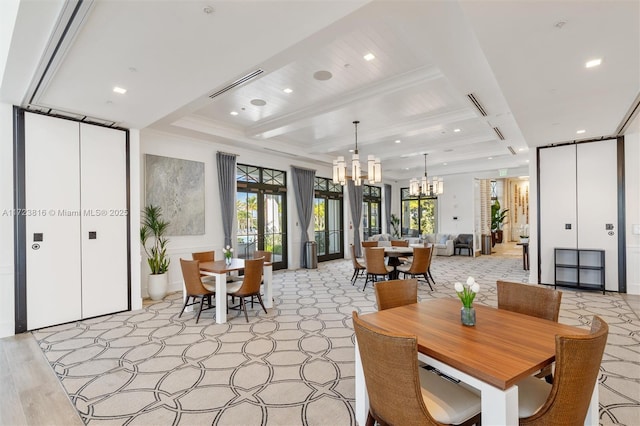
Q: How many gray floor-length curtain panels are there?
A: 4